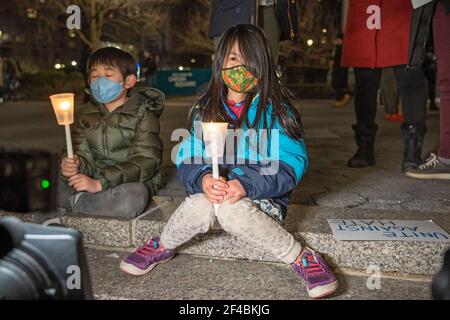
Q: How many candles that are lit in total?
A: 2